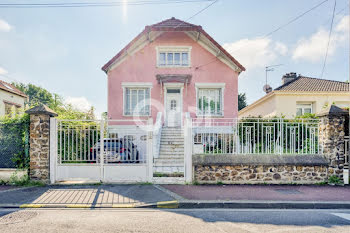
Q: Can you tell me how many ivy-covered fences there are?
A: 1